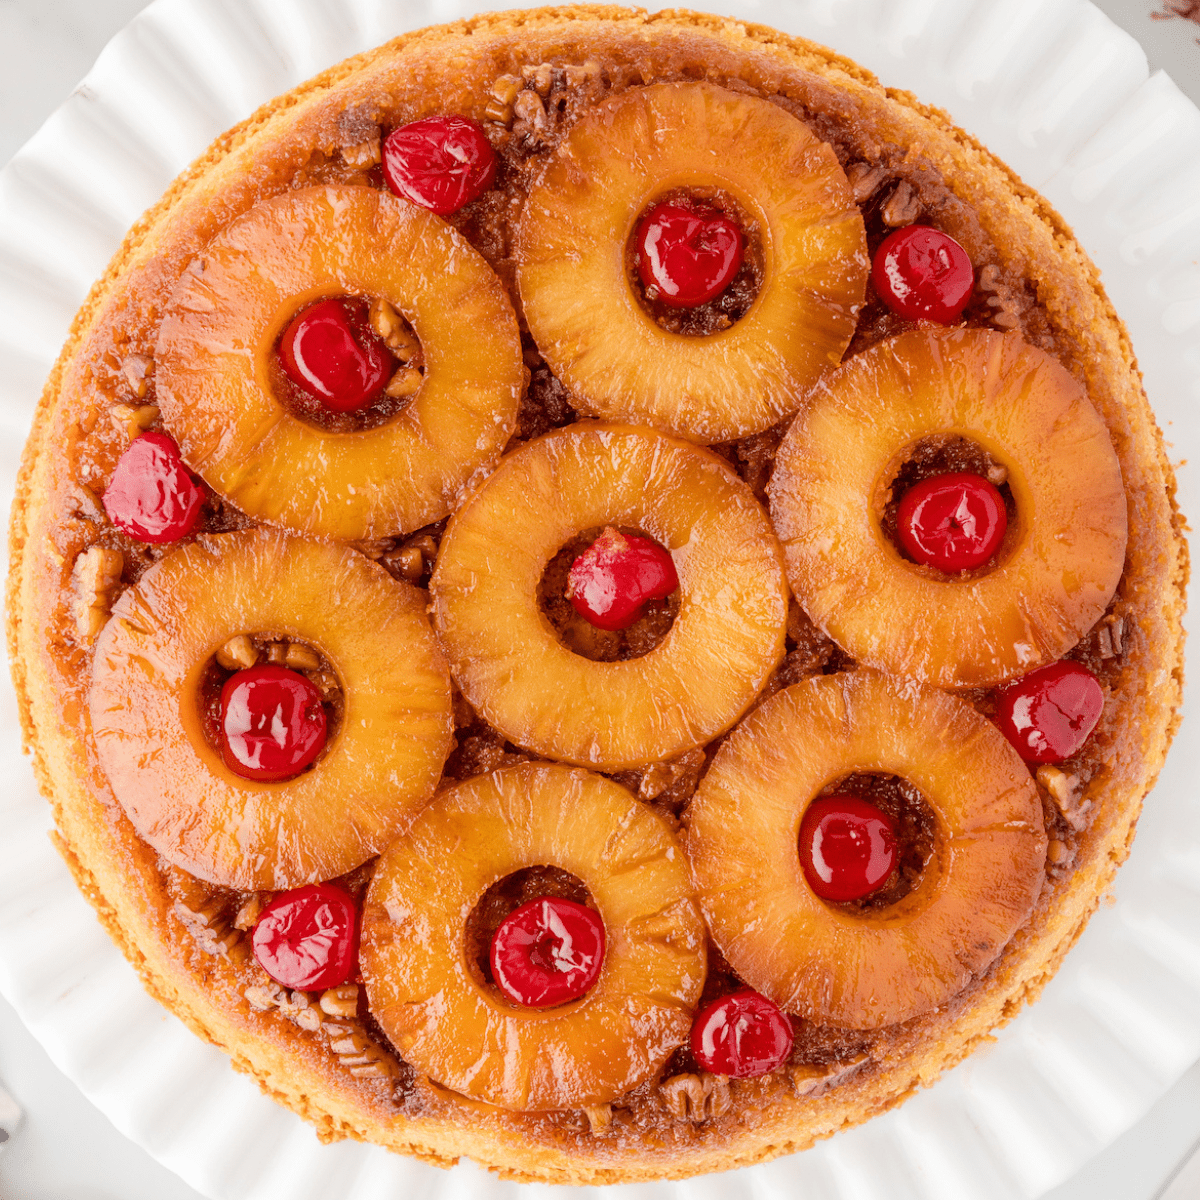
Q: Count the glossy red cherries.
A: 13